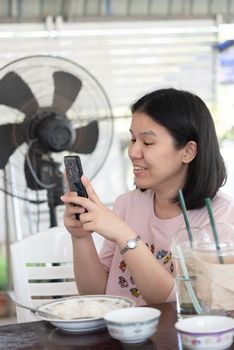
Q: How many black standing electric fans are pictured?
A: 1